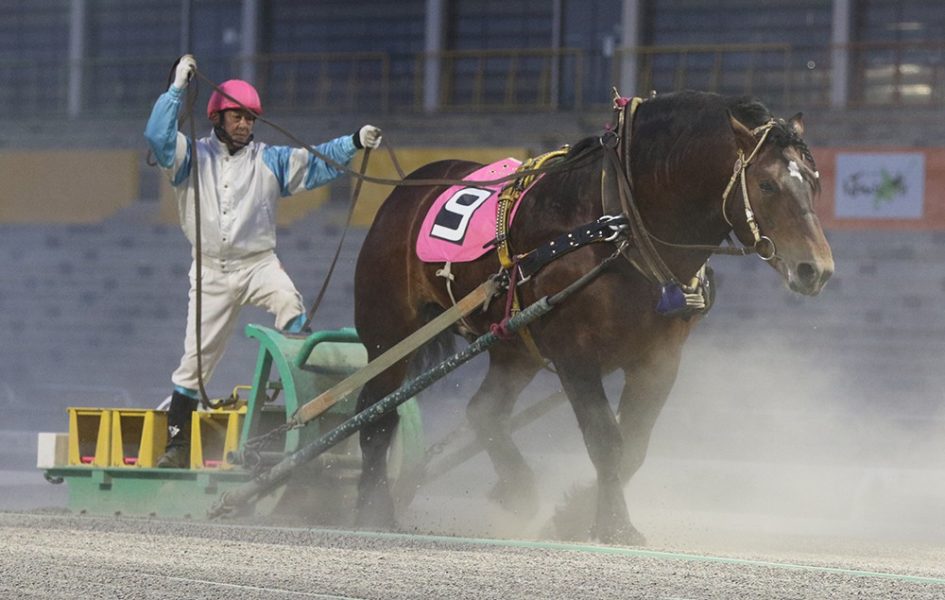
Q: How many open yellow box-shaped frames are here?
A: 3